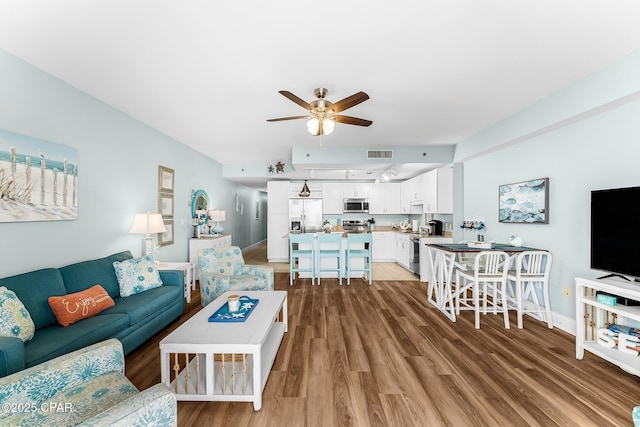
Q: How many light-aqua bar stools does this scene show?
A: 3